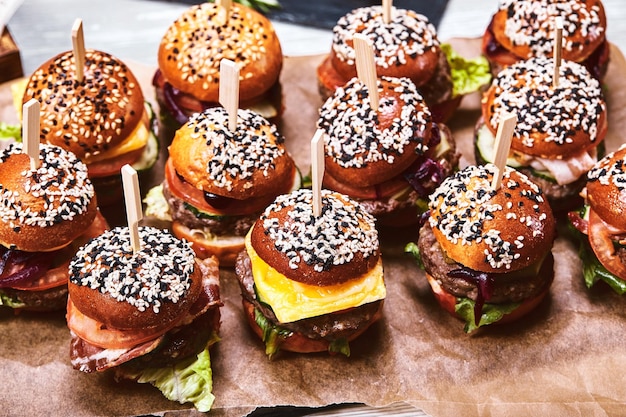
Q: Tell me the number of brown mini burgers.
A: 12